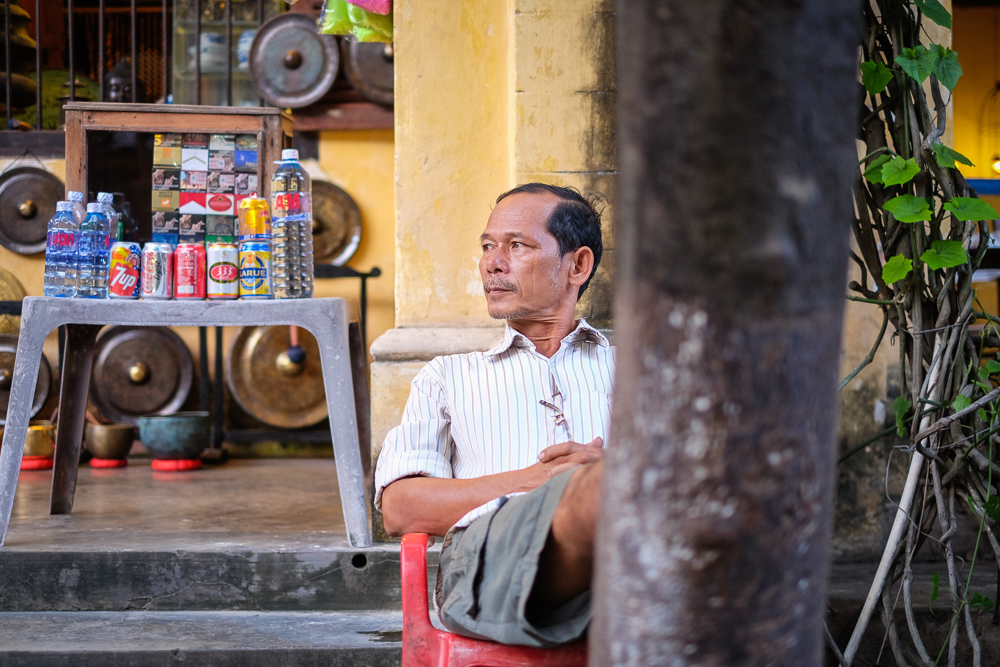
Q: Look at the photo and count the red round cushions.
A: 3